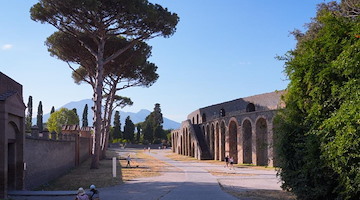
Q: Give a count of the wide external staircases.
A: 1